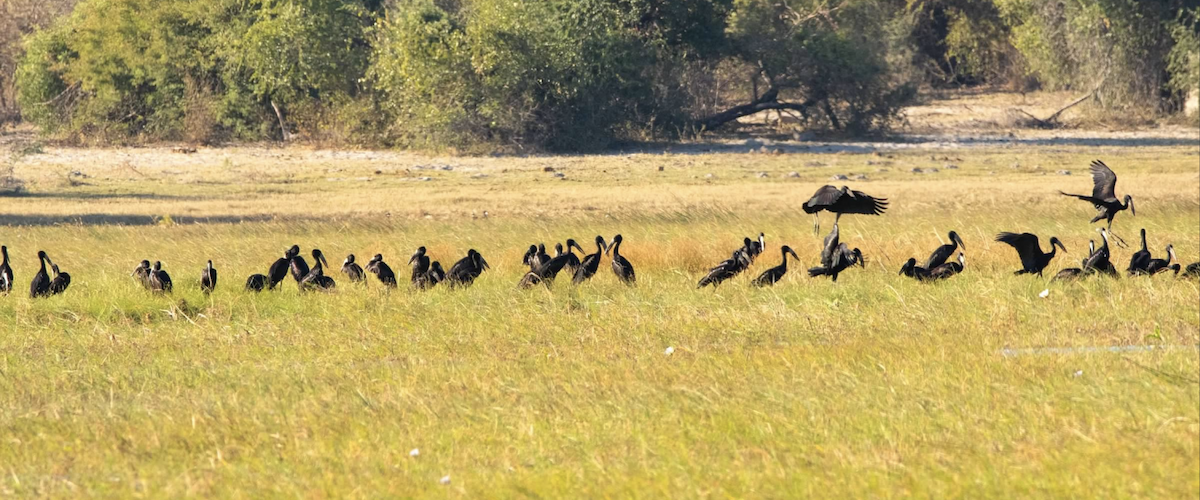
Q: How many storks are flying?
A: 2